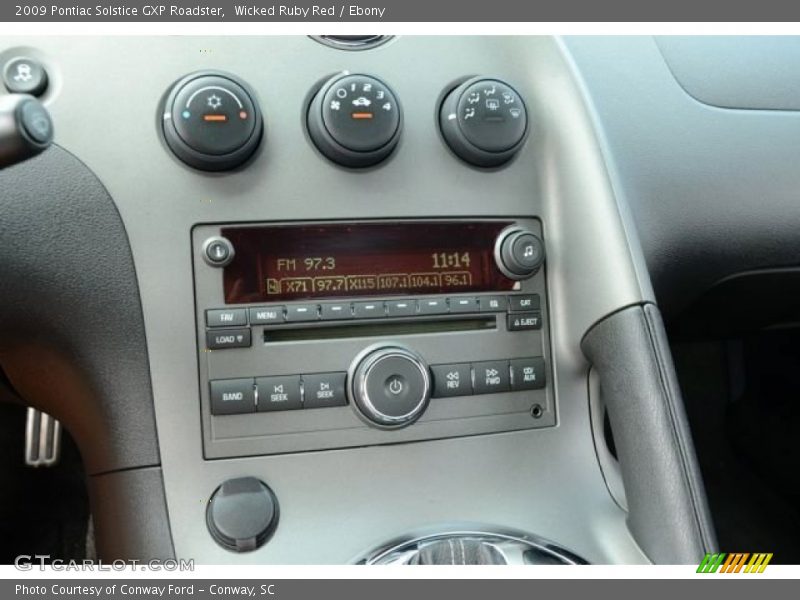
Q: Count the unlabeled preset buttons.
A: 6